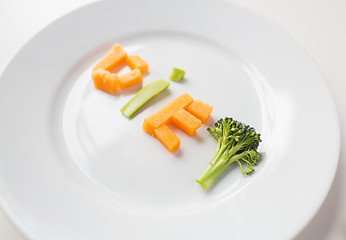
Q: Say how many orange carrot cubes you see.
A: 8